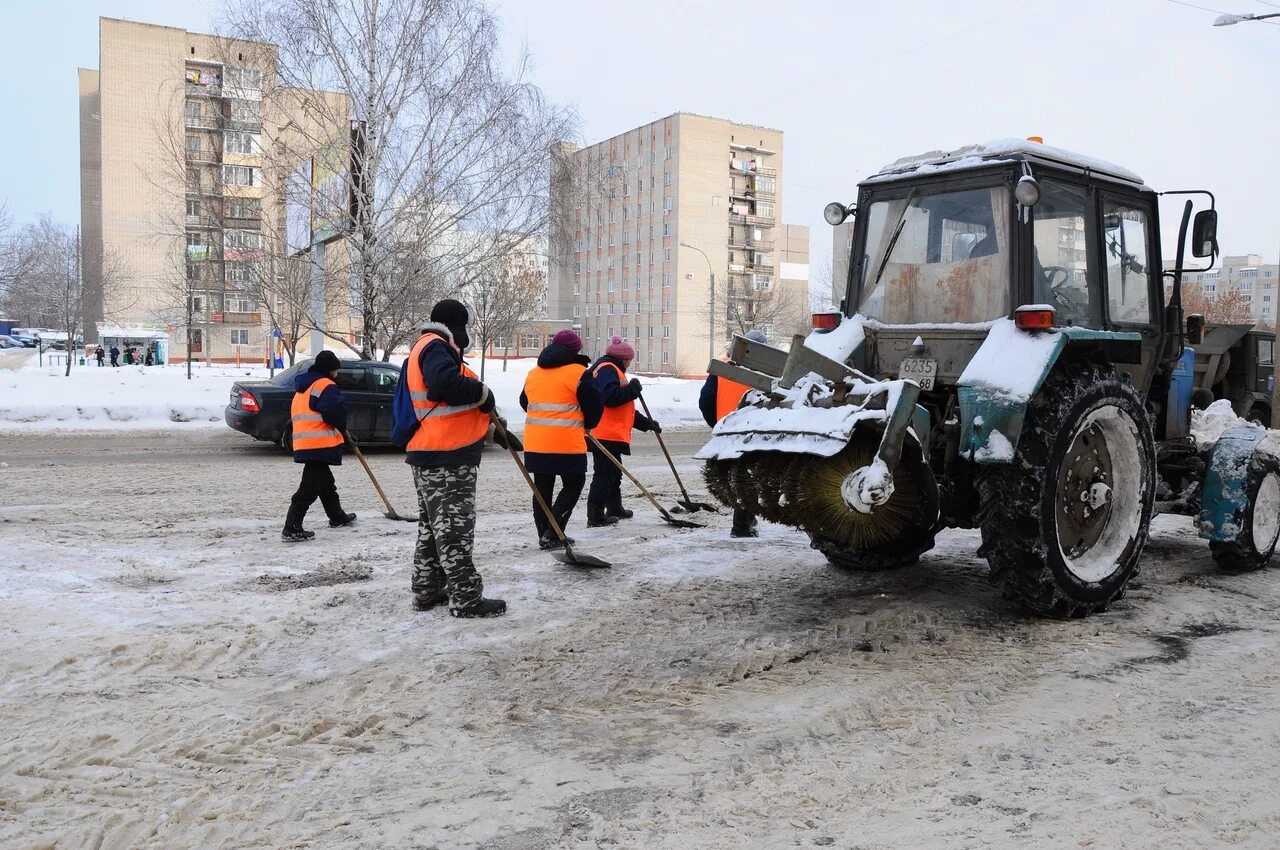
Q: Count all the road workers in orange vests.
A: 5